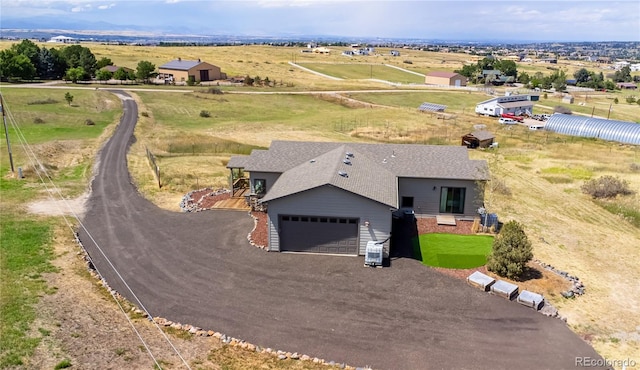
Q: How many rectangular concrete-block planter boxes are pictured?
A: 3